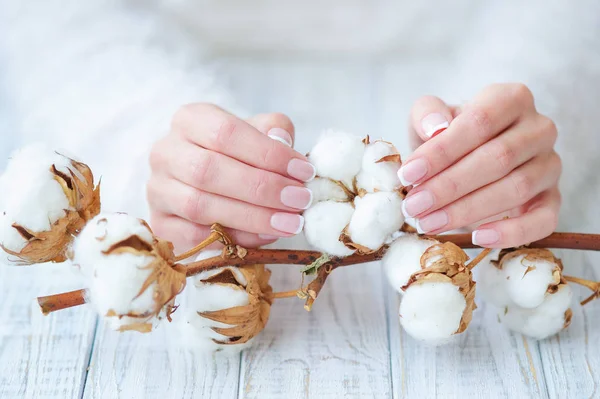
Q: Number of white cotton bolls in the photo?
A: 6